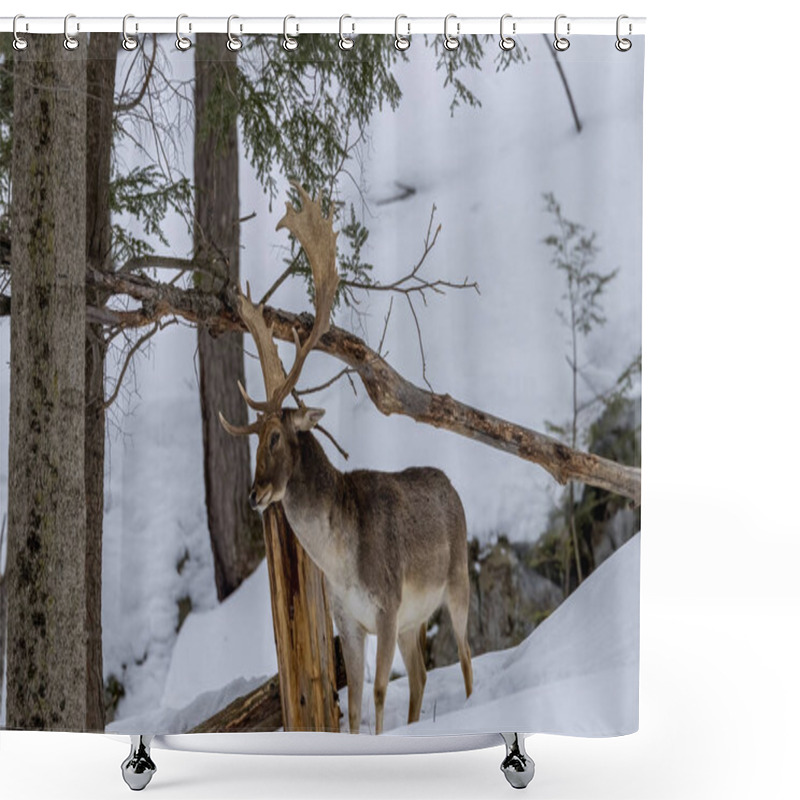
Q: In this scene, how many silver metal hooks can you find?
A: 12